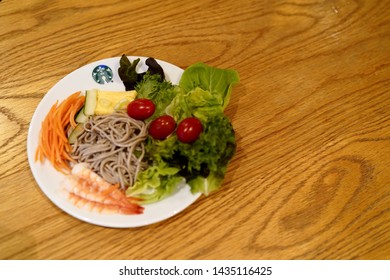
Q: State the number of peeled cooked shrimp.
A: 2